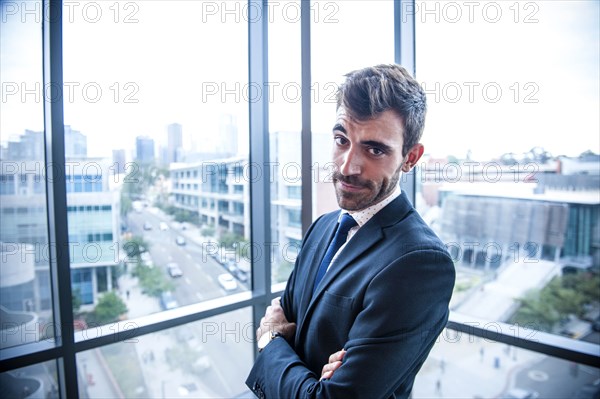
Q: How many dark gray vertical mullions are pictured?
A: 4